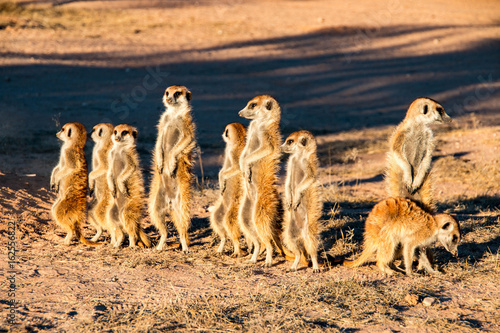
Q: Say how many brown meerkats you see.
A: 9